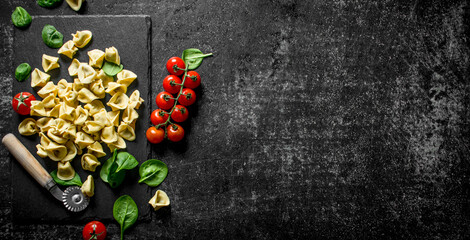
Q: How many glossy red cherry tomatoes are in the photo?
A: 11